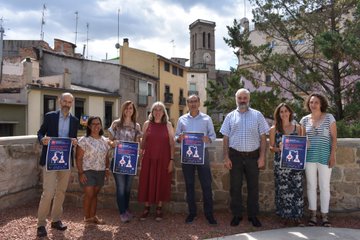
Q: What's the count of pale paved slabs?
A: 1